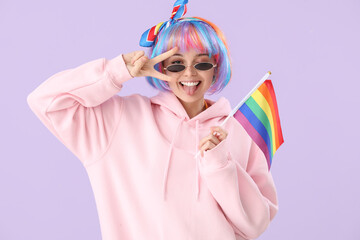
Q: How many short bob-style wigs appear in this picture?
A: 1